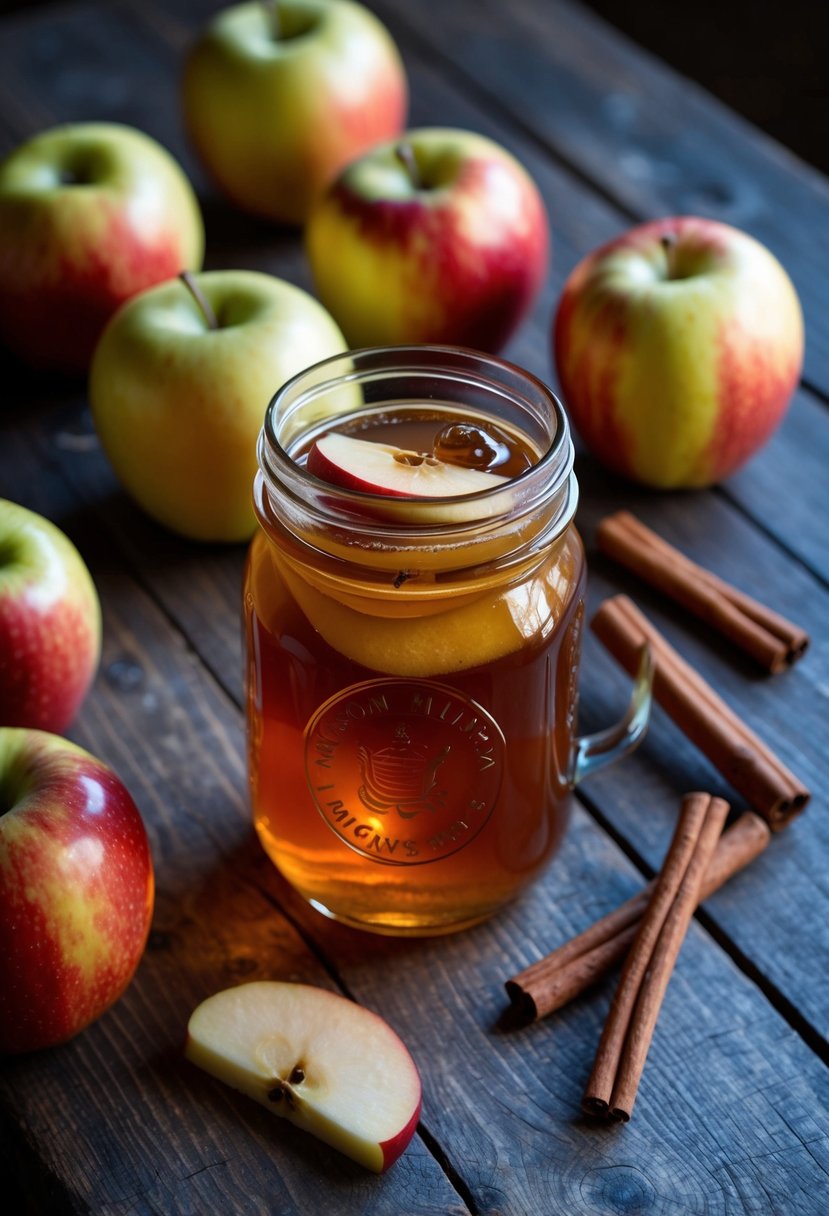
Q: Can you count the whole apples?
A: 7